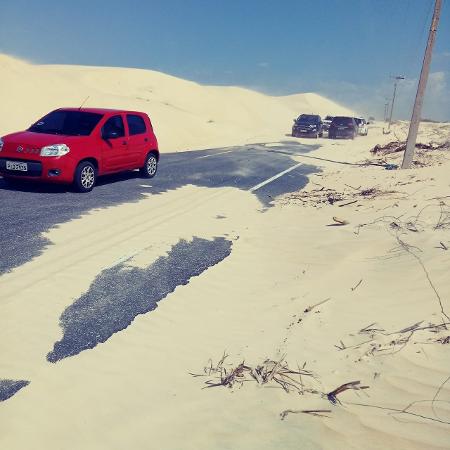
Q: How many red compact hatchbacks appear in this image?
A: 1